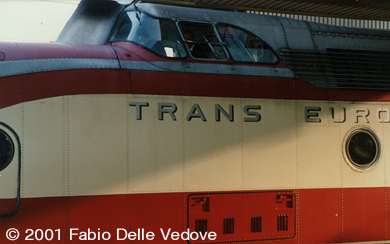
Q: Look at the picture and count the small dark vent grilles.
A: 4